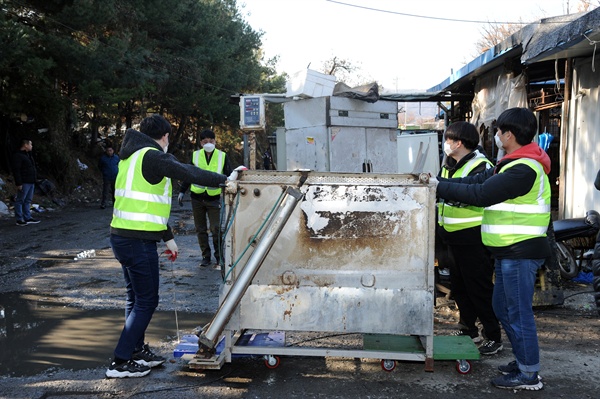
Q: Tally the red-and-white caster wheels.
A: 3